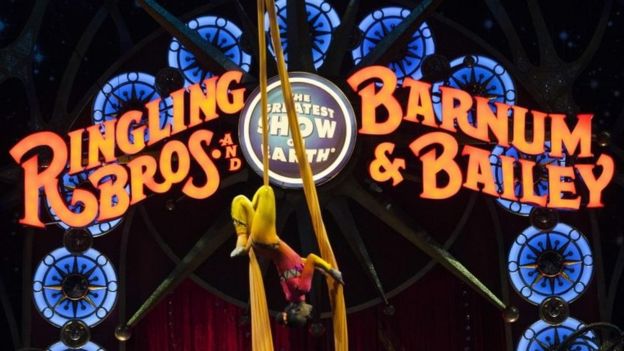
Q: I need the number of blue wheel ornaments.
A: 11